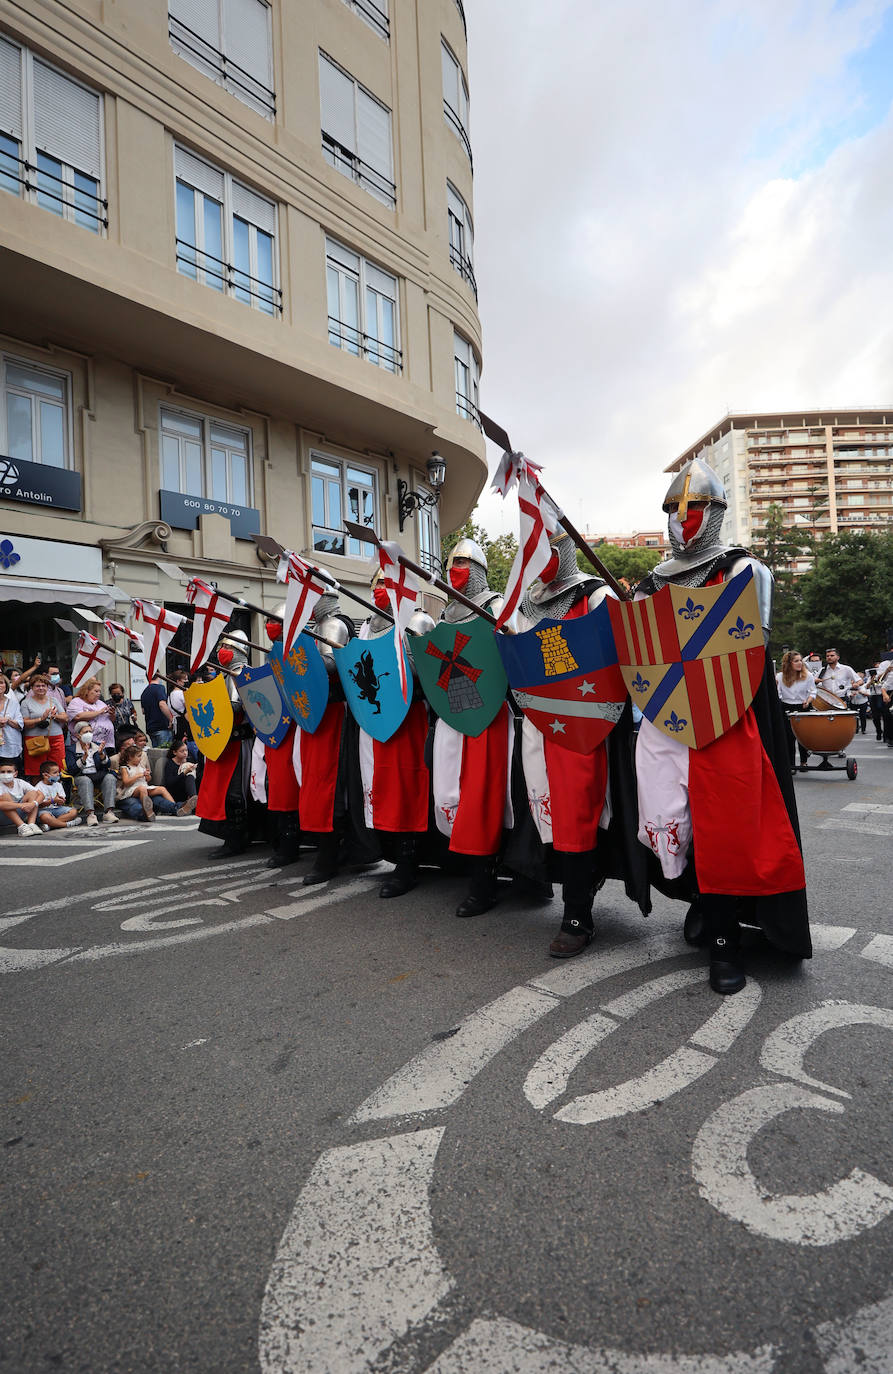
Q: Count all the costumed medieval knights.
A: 7